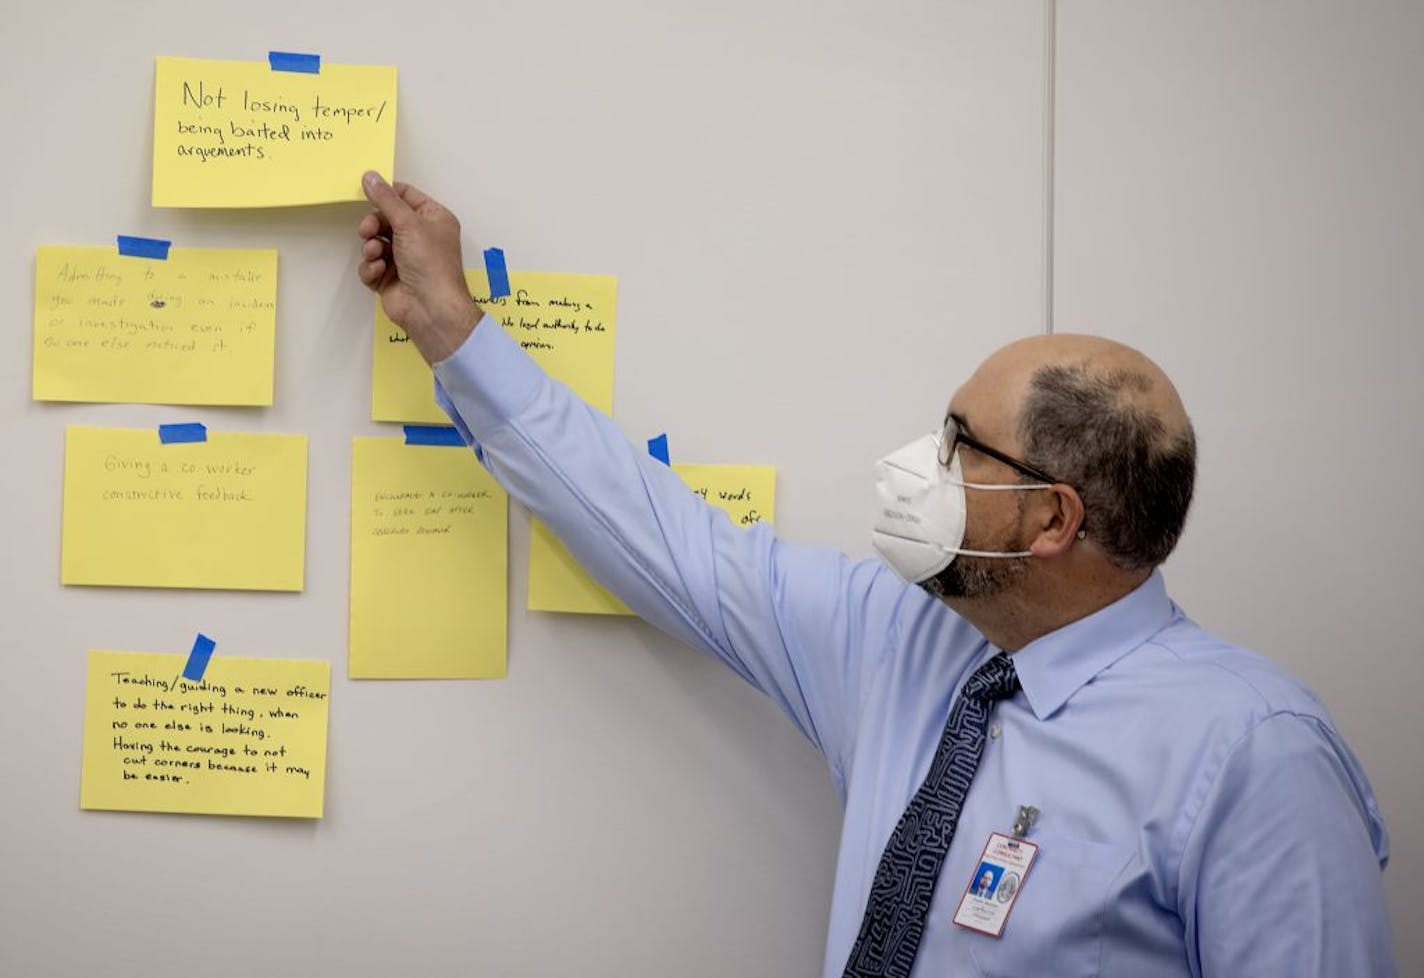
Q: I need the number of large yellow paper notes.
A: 7